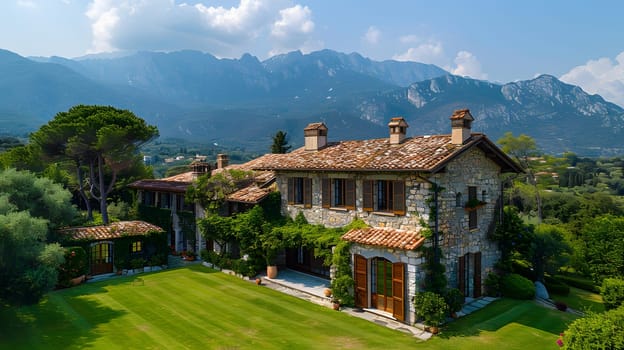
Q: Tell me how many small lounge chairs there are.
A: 0